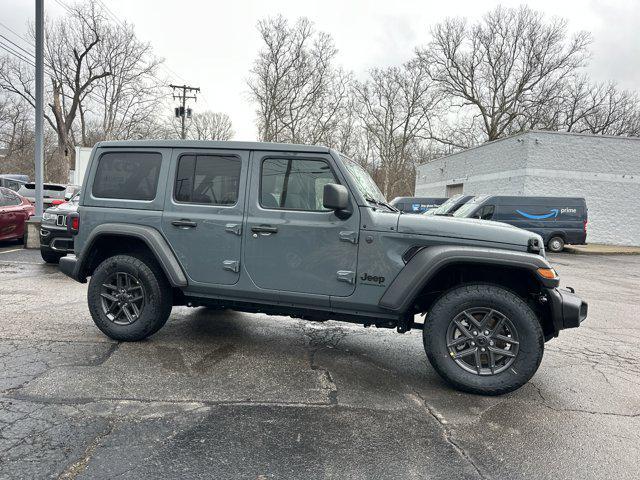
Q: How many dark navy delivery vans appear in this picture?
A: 3